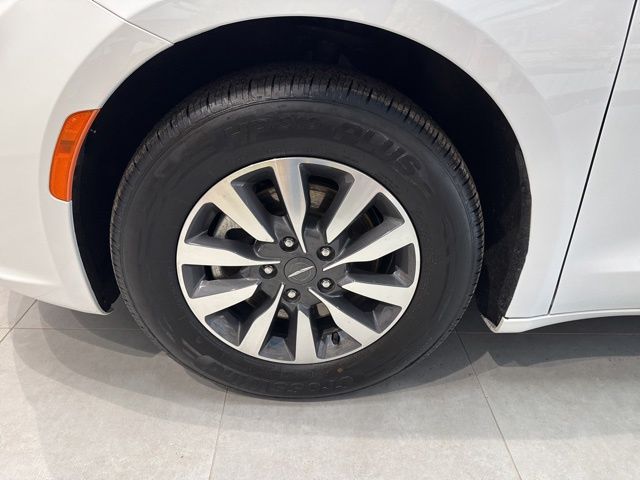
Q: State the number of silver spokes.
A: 10